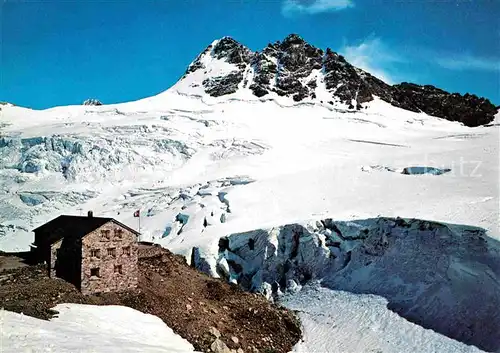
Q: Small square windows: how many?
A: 7